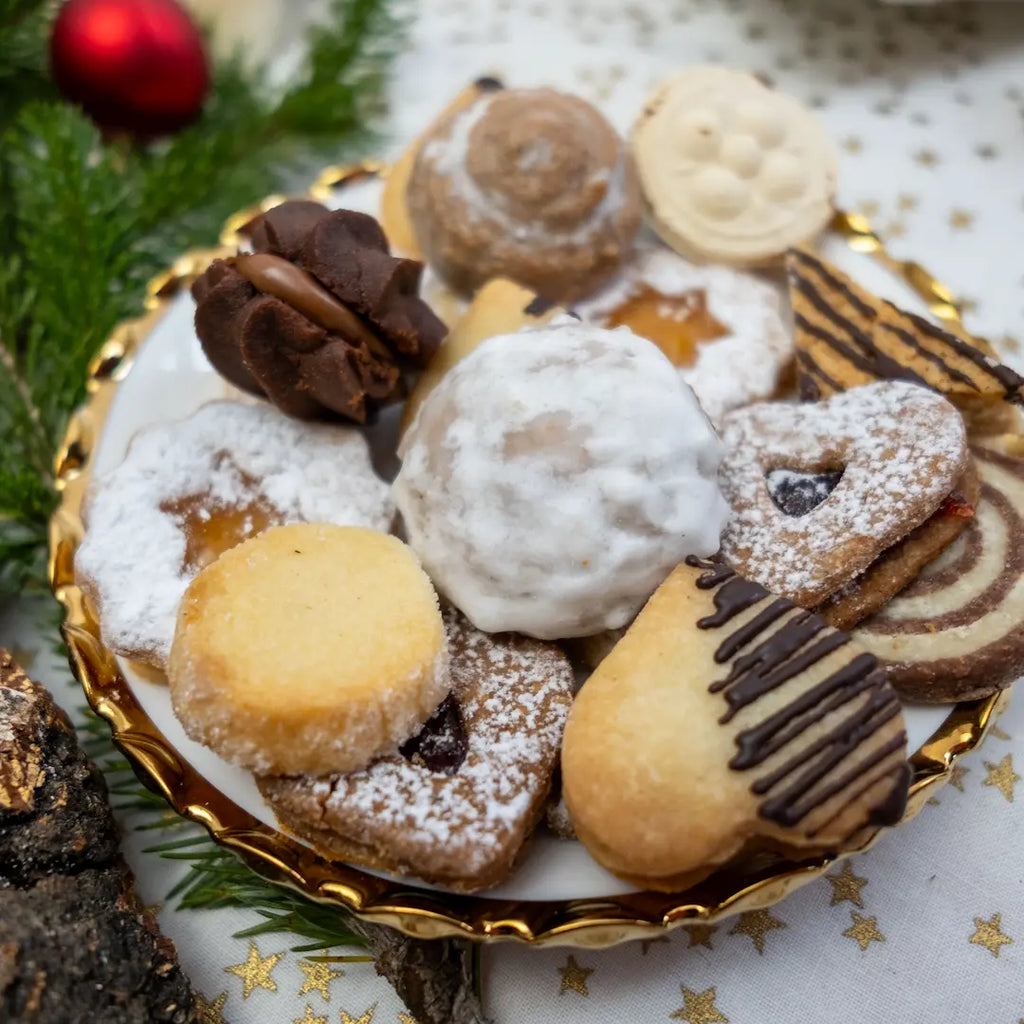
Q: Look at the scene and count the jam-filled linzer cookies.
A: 4